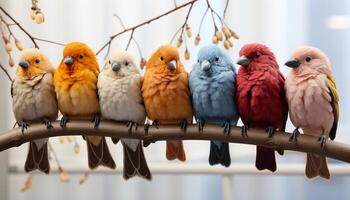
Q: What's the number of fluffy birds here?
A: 7